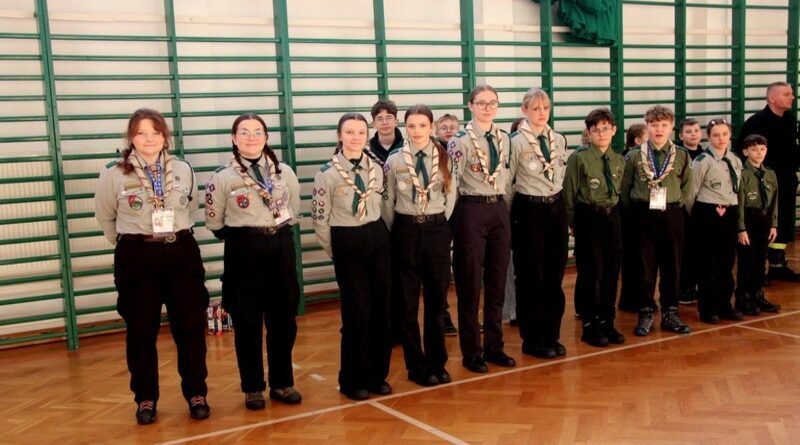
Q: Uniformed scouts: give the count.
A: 10